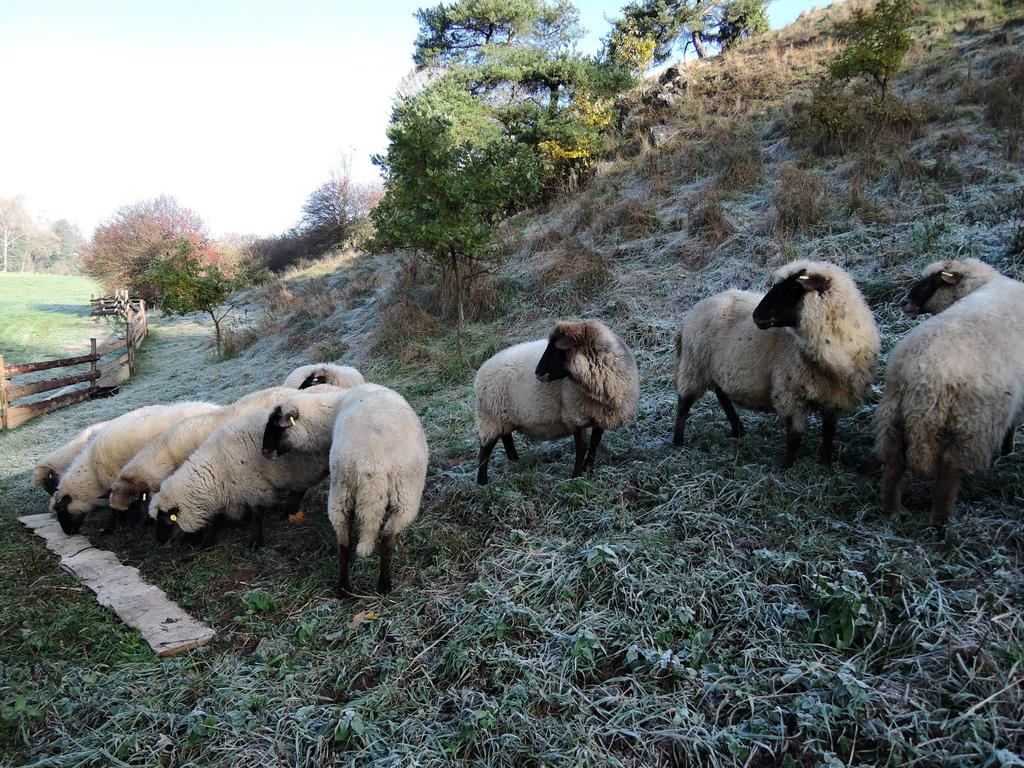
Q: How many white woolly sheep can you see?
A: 9